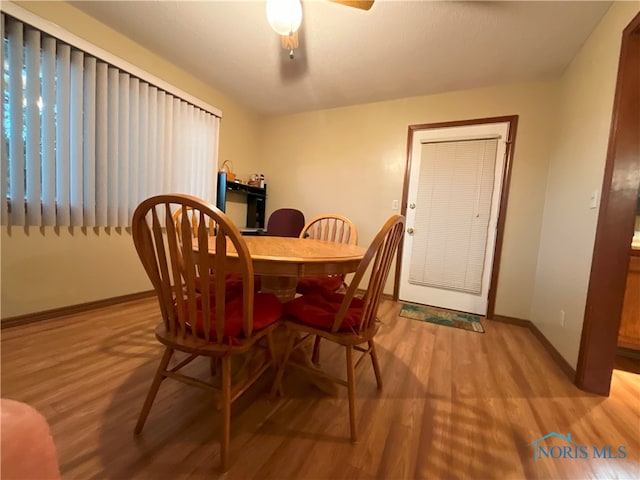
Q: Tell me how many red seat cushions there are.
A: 4